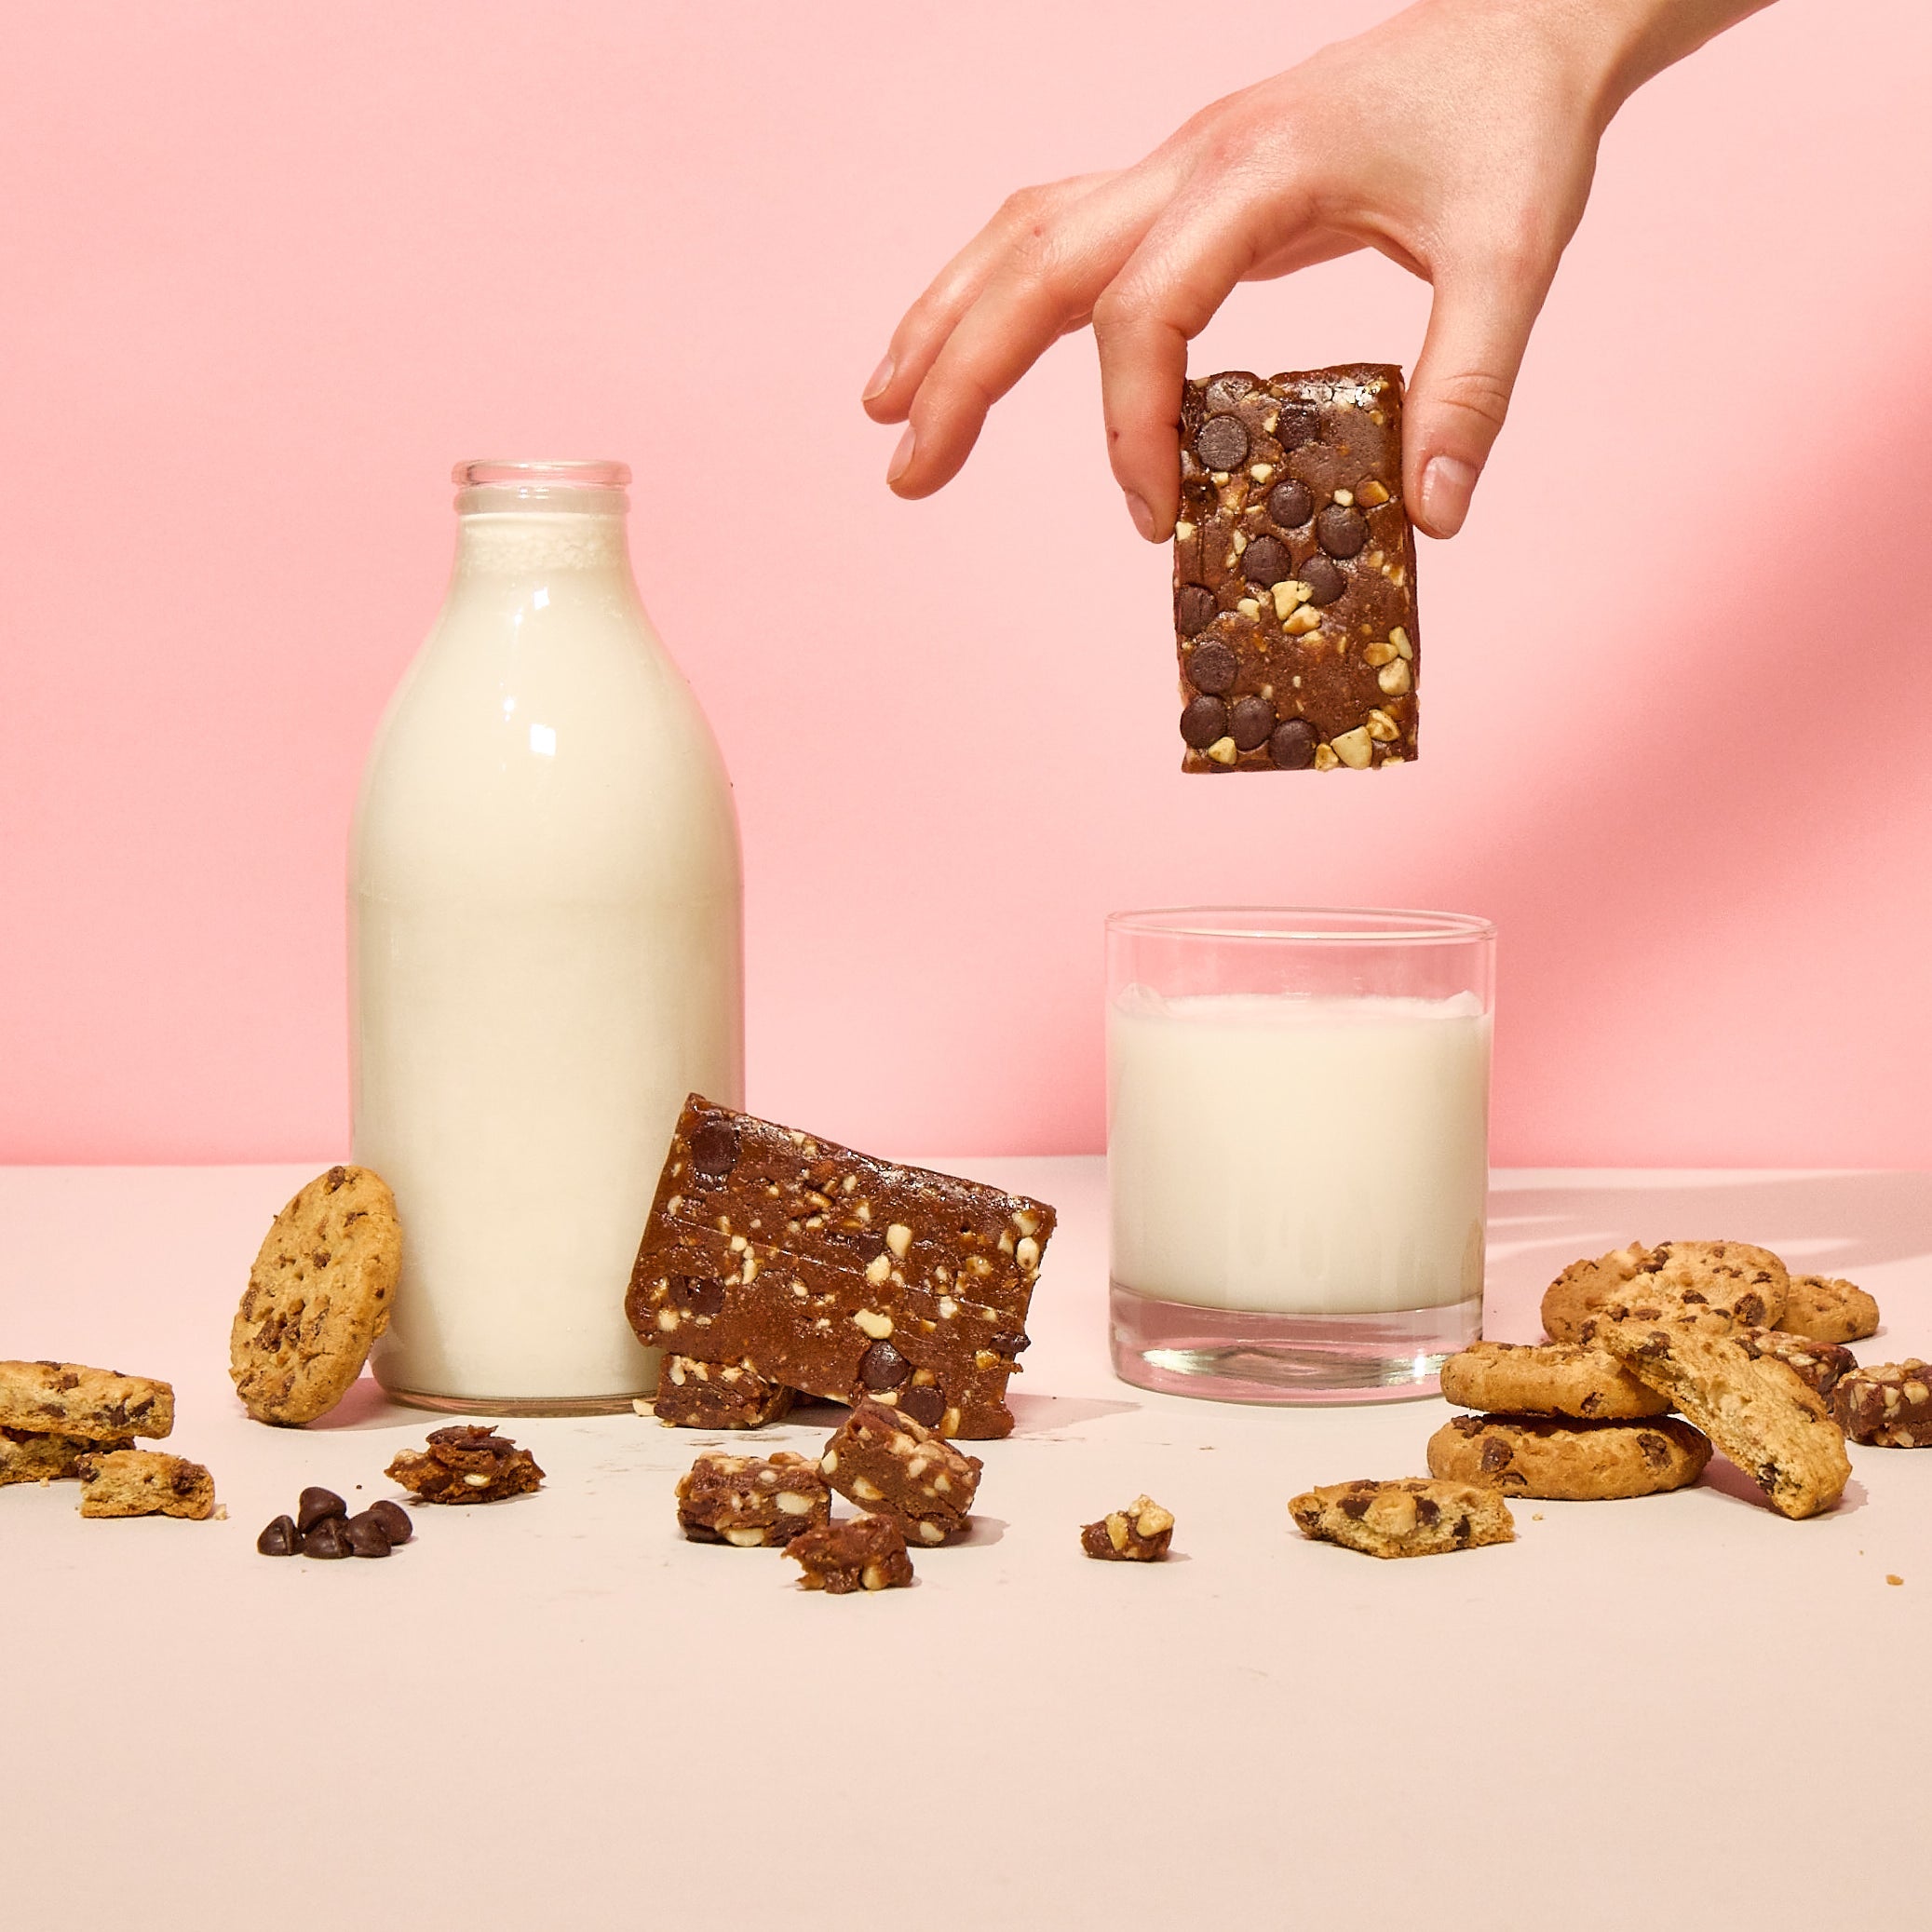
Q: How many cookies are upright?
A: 1